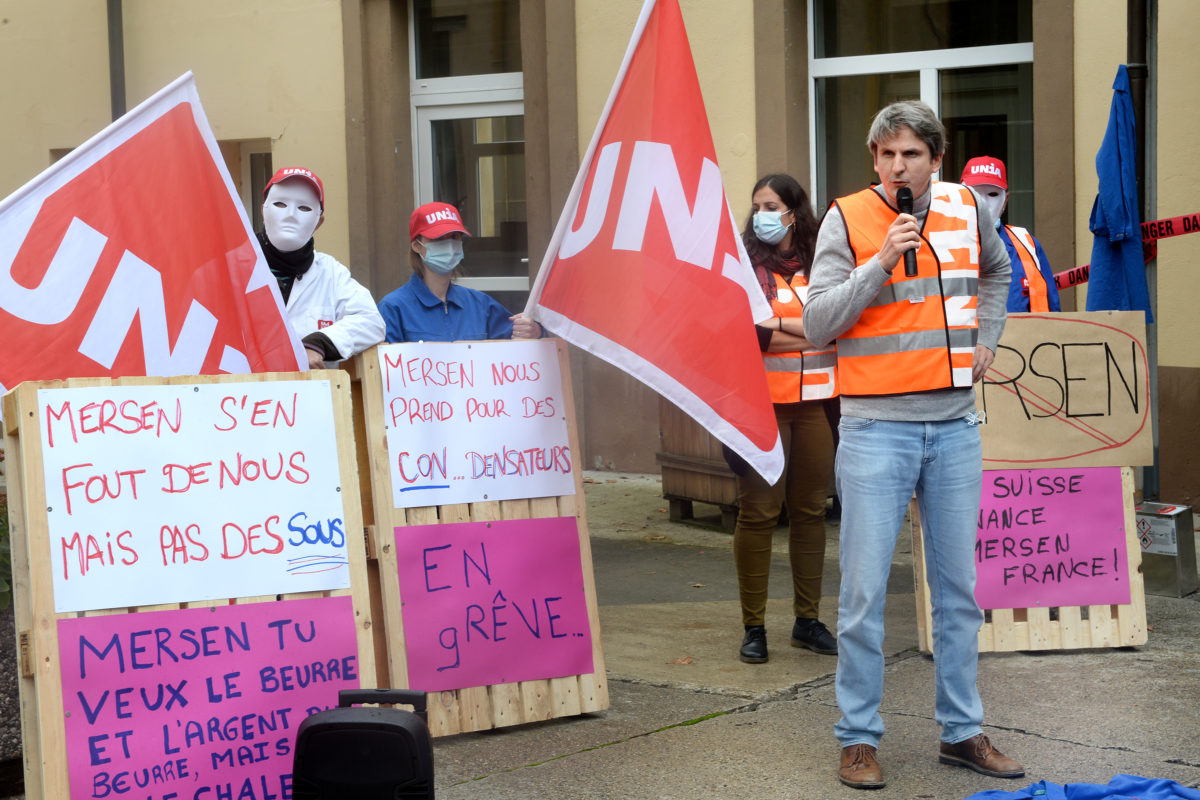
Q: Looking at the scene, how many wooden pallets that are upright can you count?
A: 3